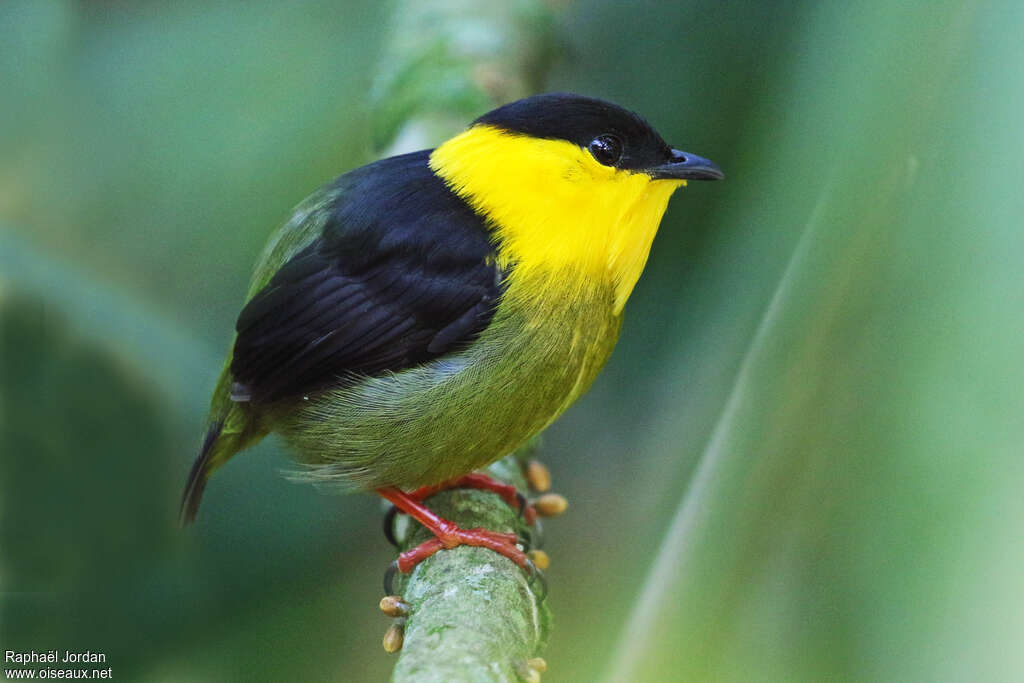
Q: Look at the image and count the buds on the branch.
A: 7